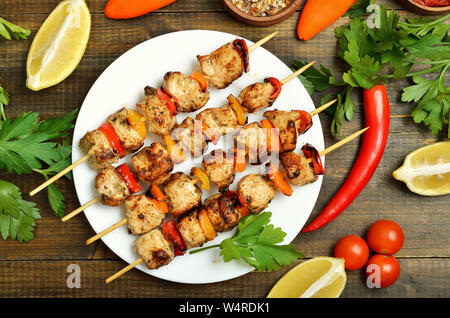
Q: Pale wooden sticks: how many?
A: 4